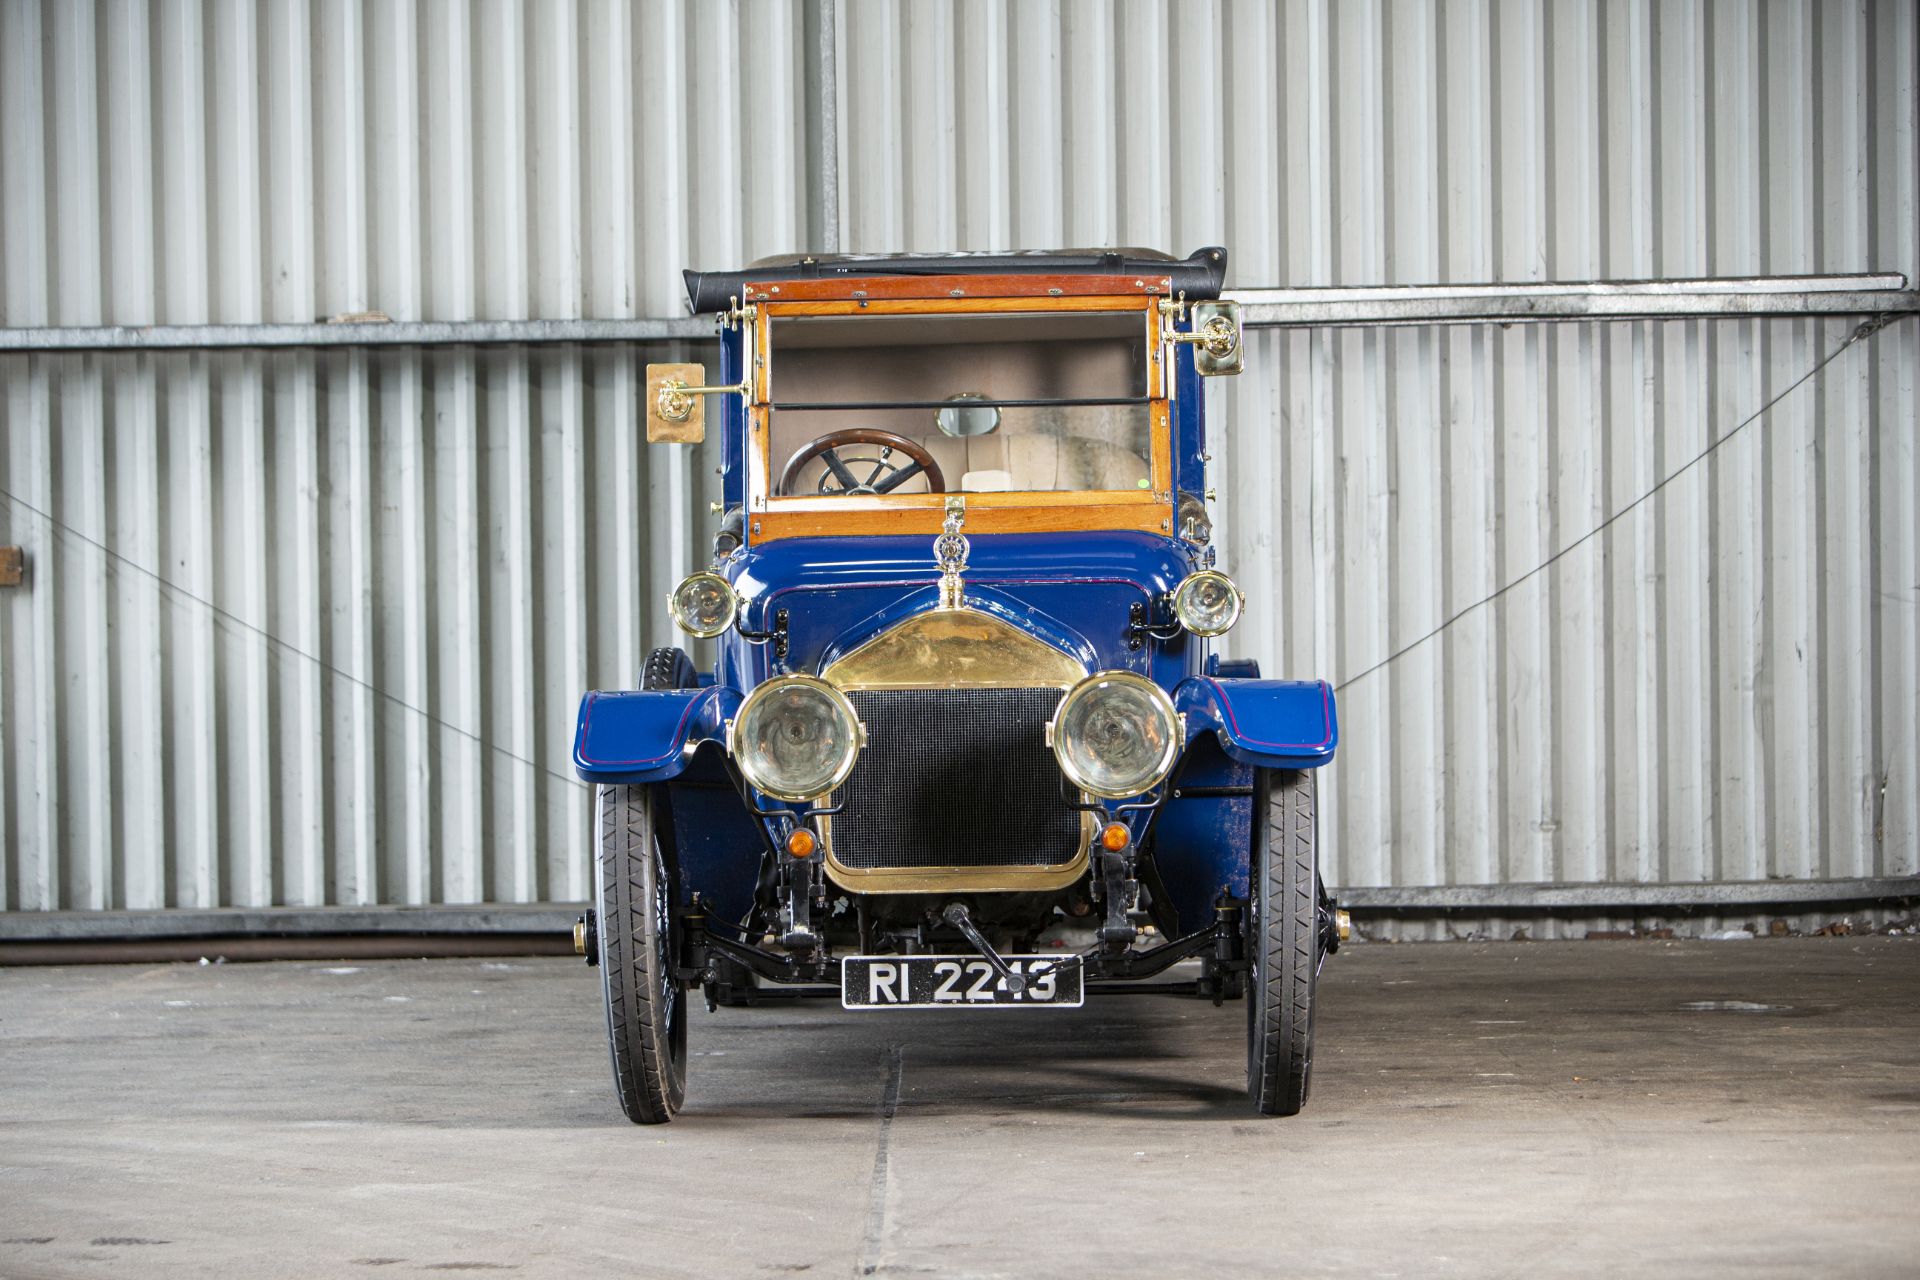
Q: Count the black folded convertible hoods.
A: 1